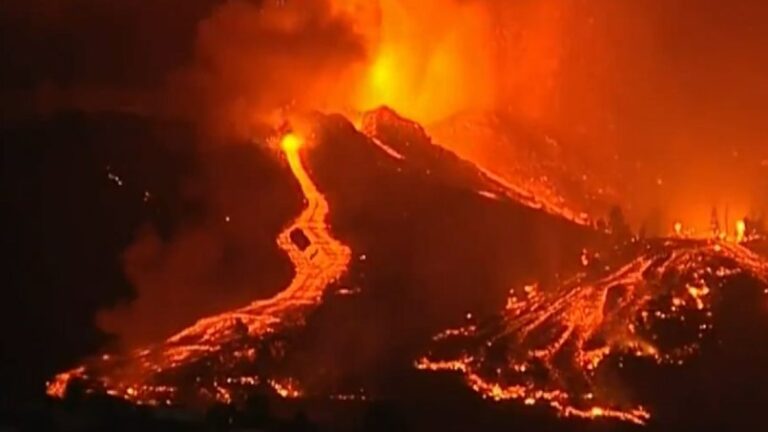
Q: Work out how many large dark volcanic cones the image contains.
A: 1